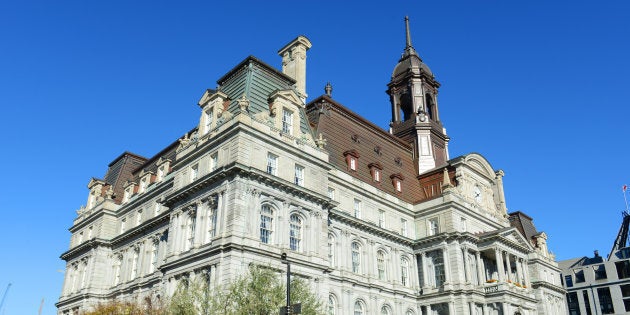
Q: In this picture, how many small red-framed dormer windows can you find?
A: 3